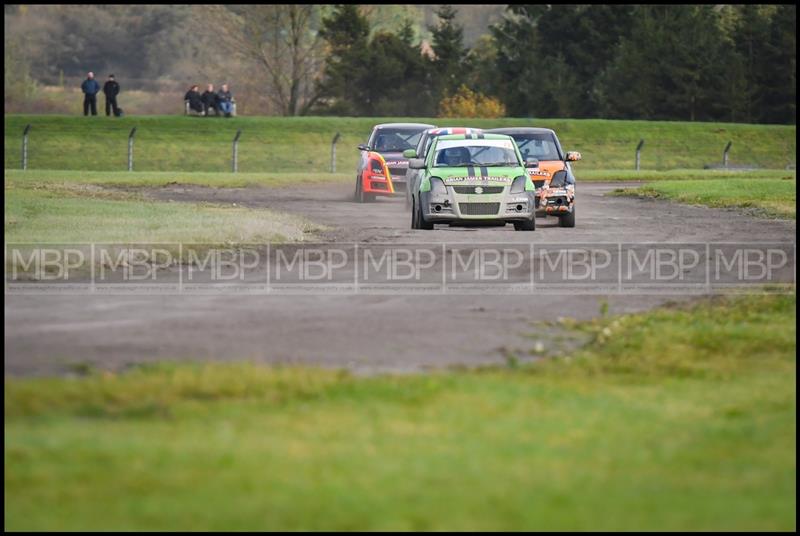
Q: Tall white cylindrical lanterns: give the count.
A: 0